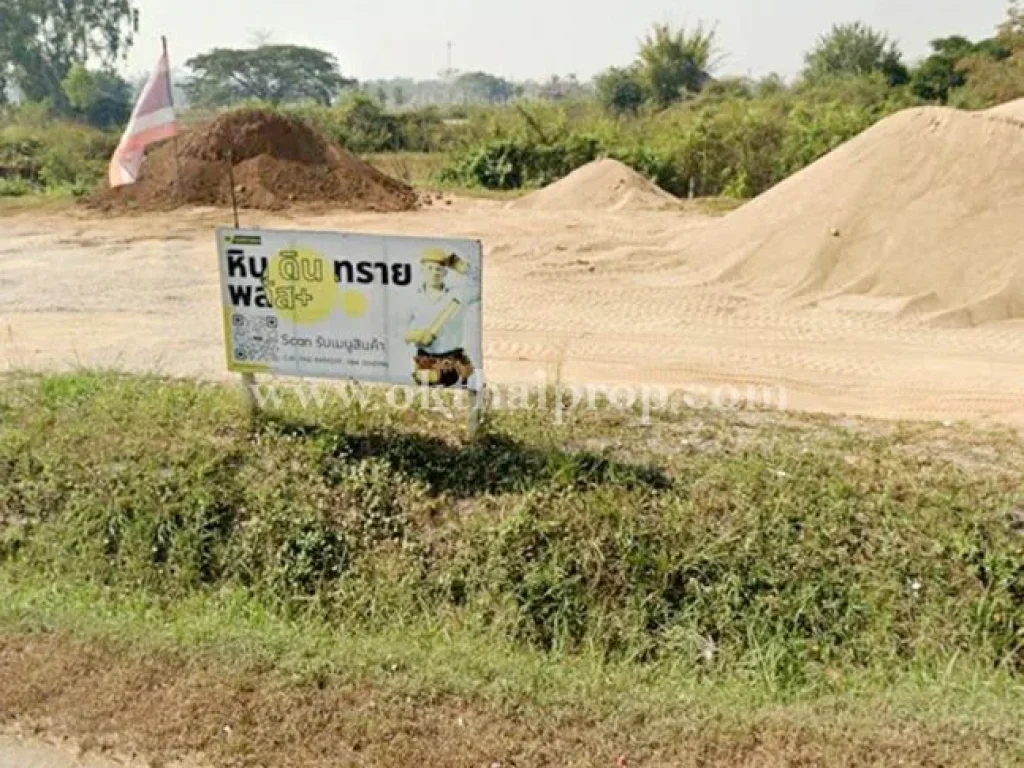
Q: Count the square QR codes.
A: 1